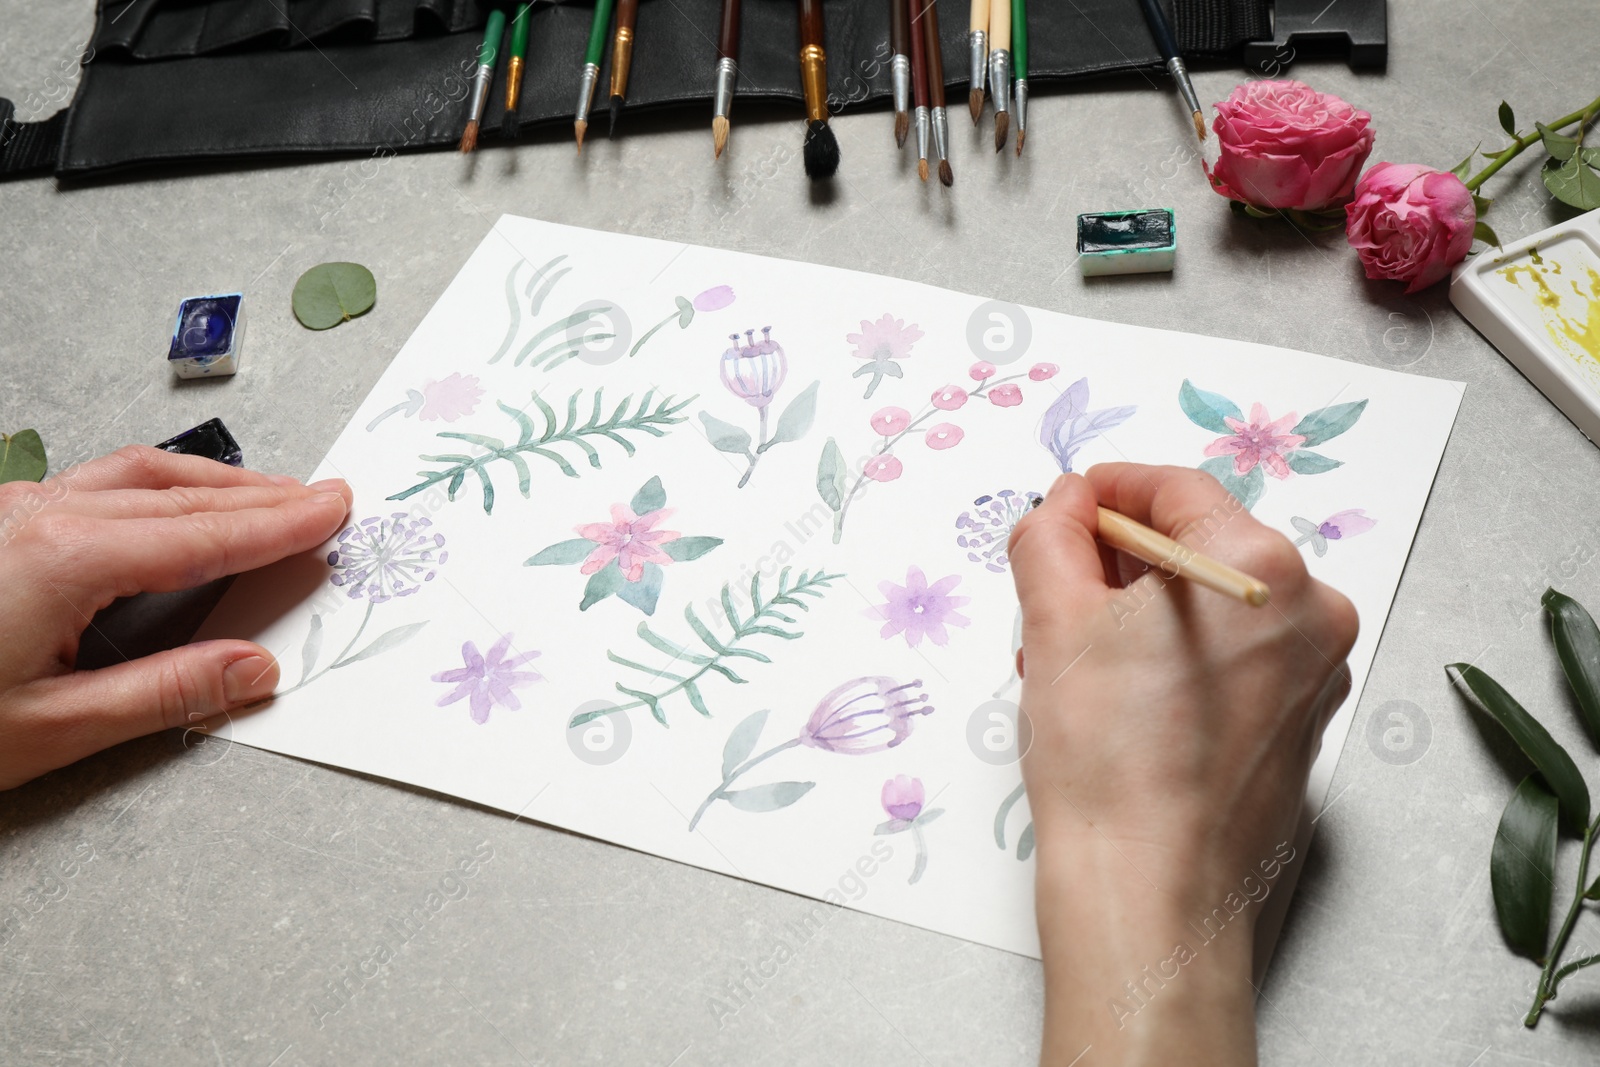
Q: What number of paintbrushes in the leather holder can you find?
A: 13